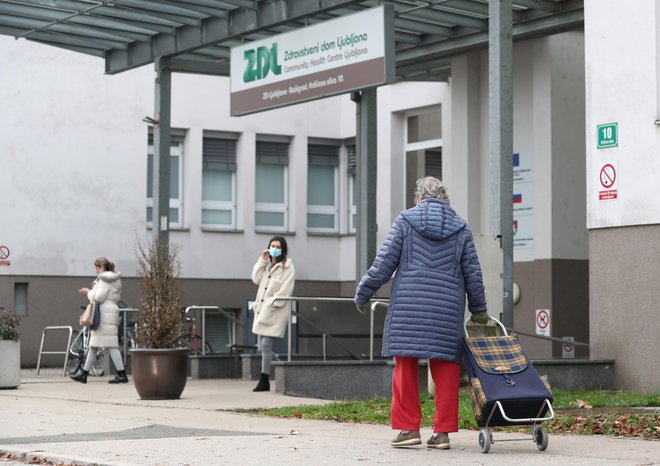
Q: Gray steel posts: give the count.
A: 3